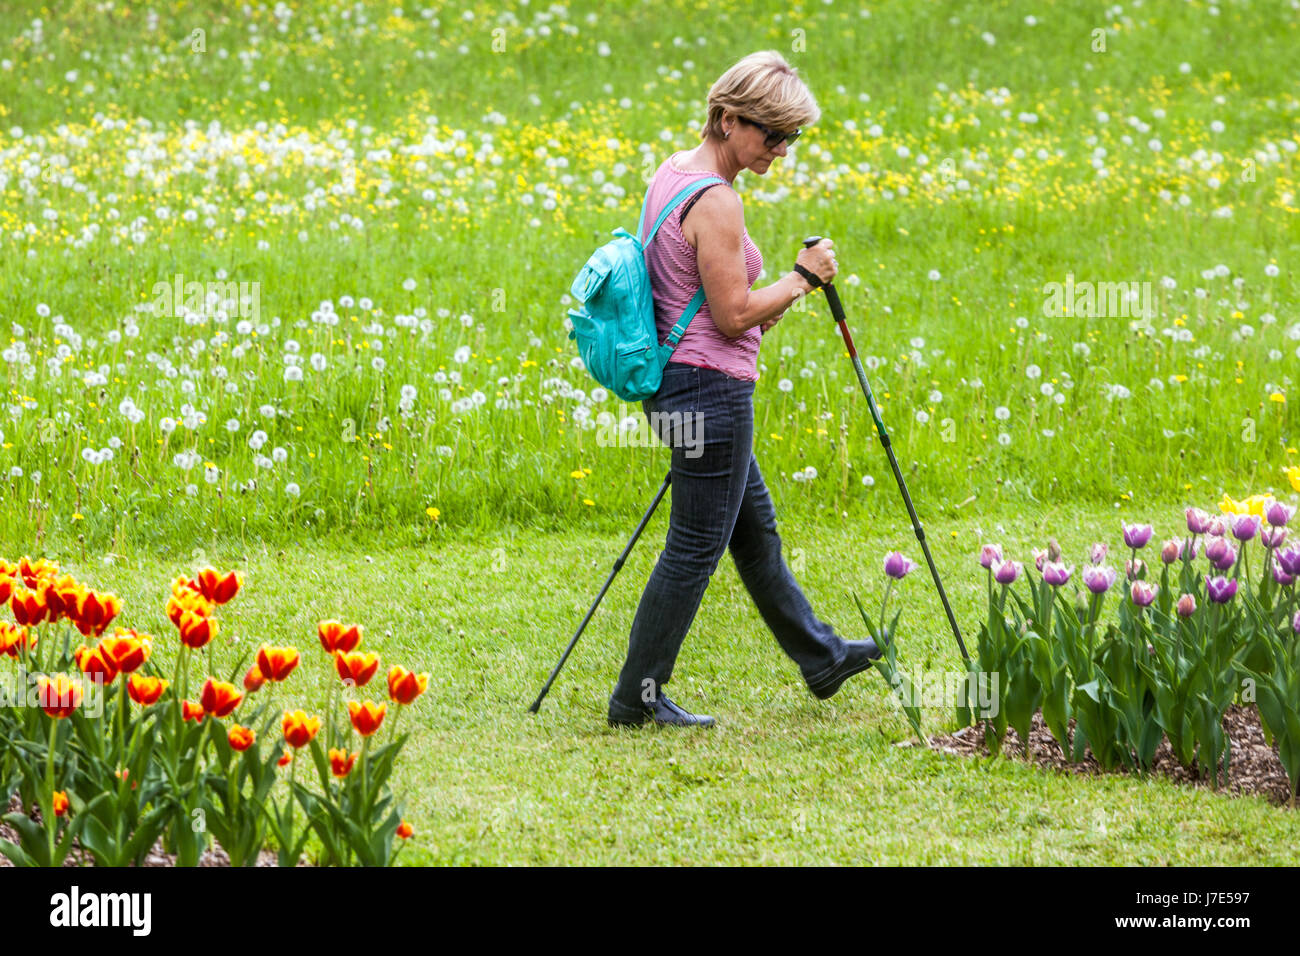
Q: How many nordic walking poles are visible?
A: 2